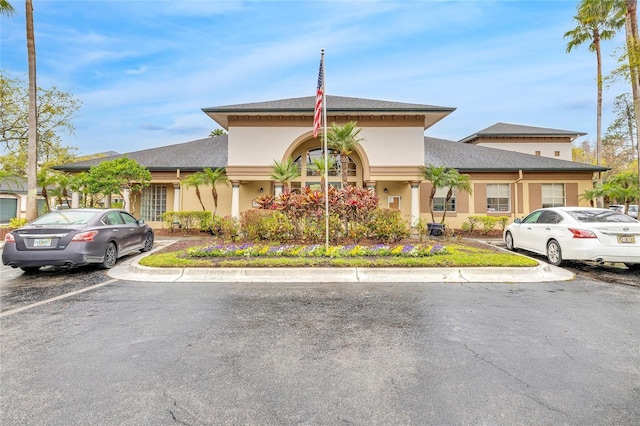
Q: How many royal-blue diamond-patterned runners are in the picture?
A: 0